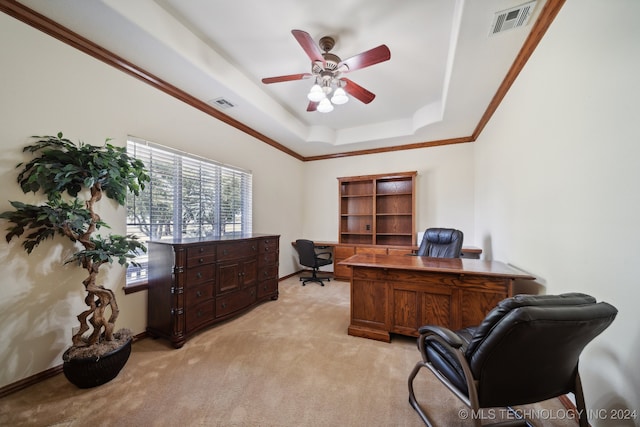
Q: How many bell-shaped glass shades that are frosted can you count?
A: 3